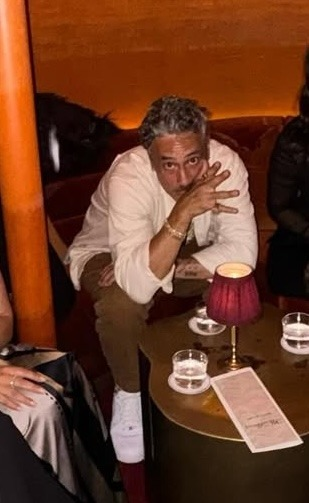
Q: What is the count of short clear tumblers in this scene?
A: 3